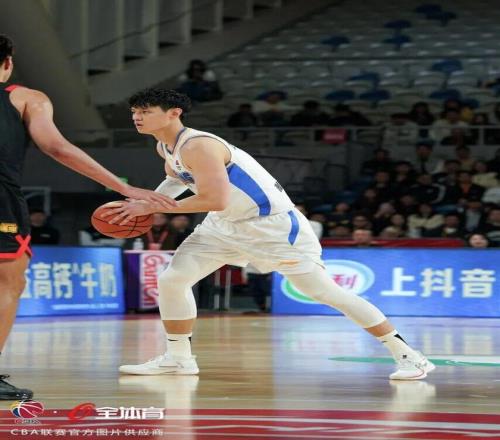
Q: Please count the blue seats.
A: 12